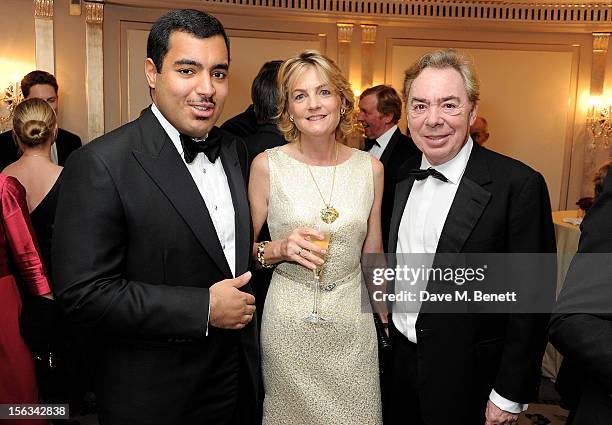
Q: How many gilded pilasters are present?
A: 5